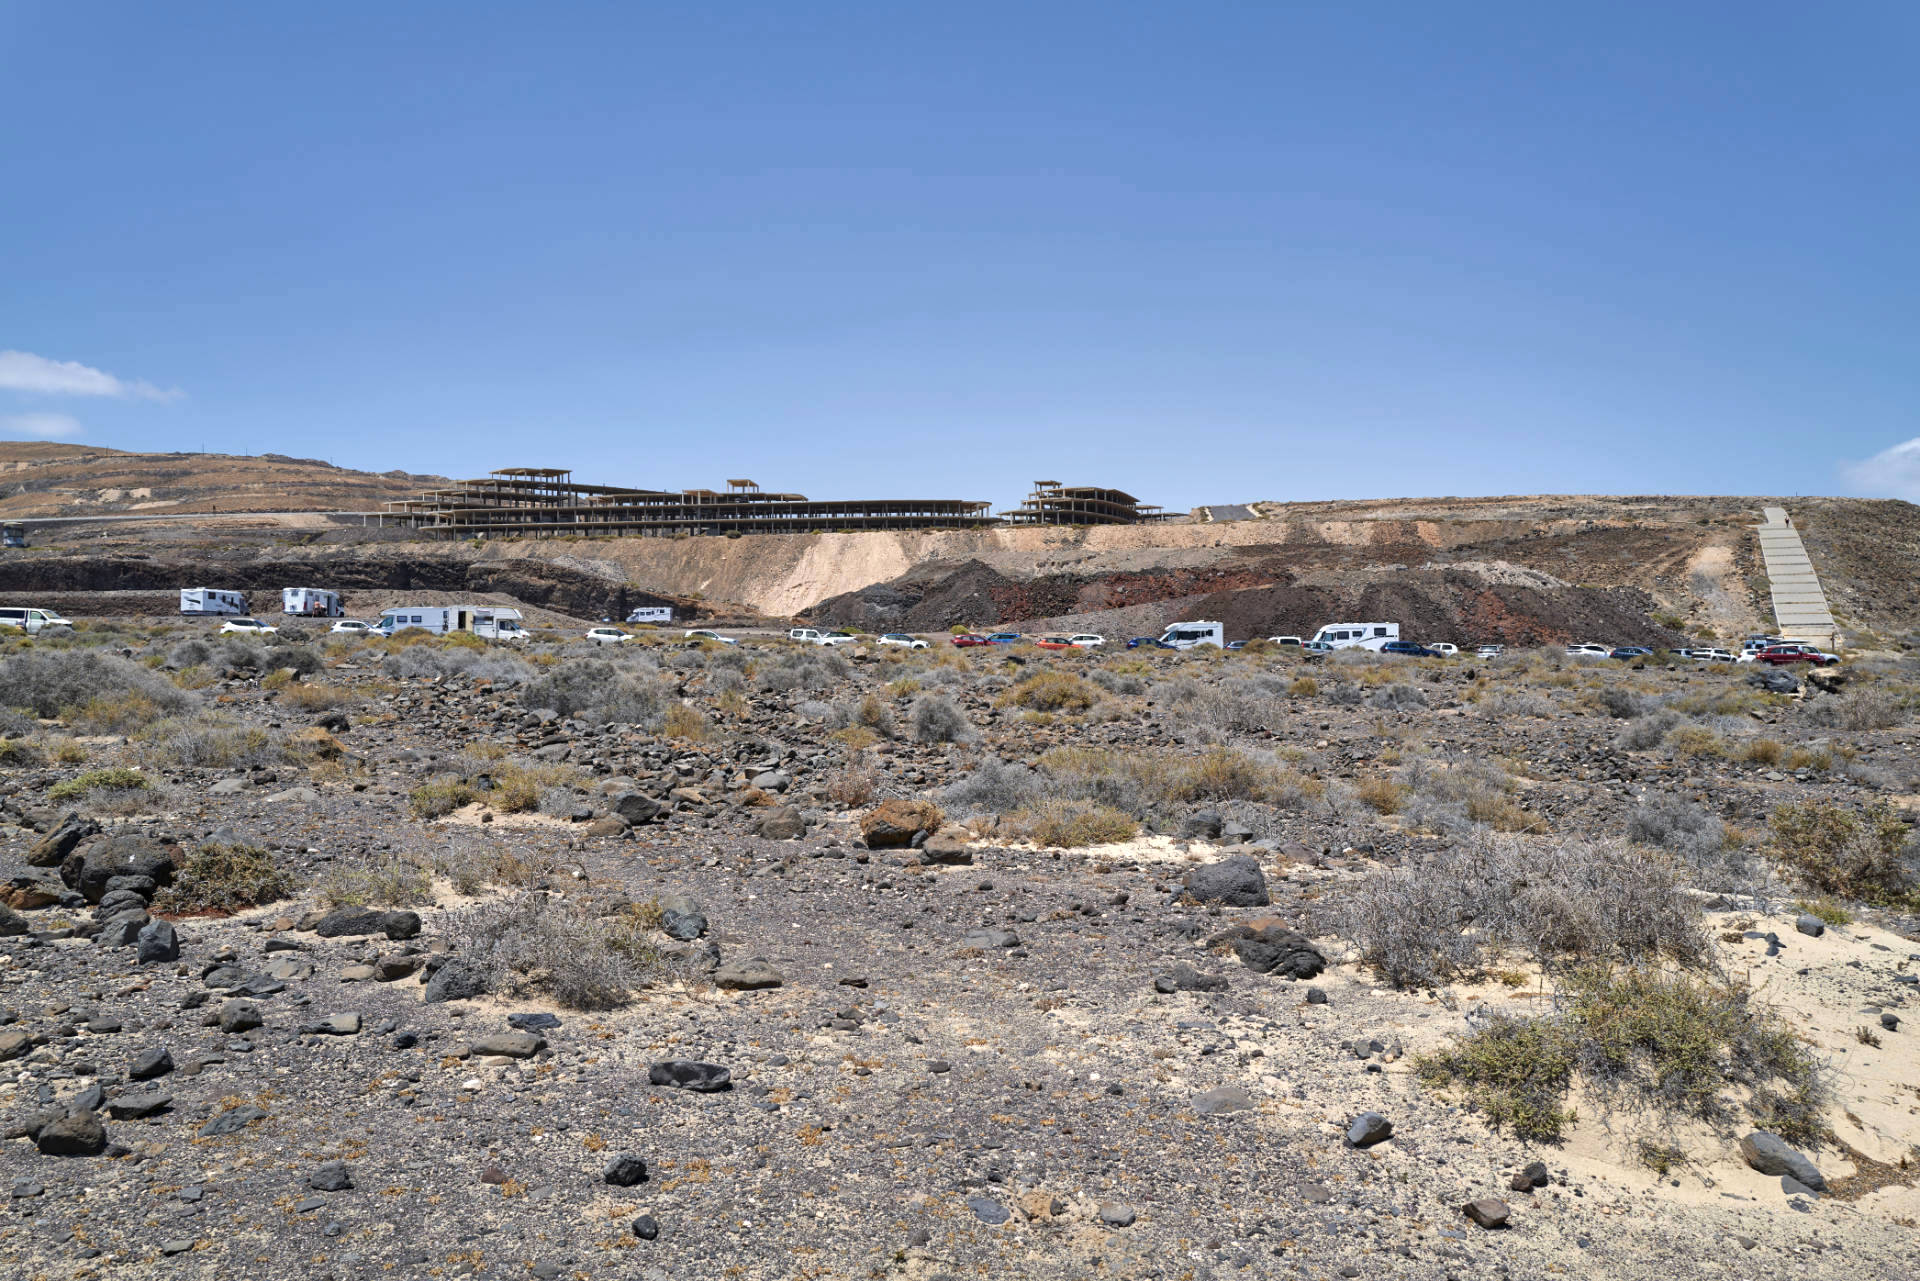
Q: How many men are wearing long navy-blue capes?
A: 0